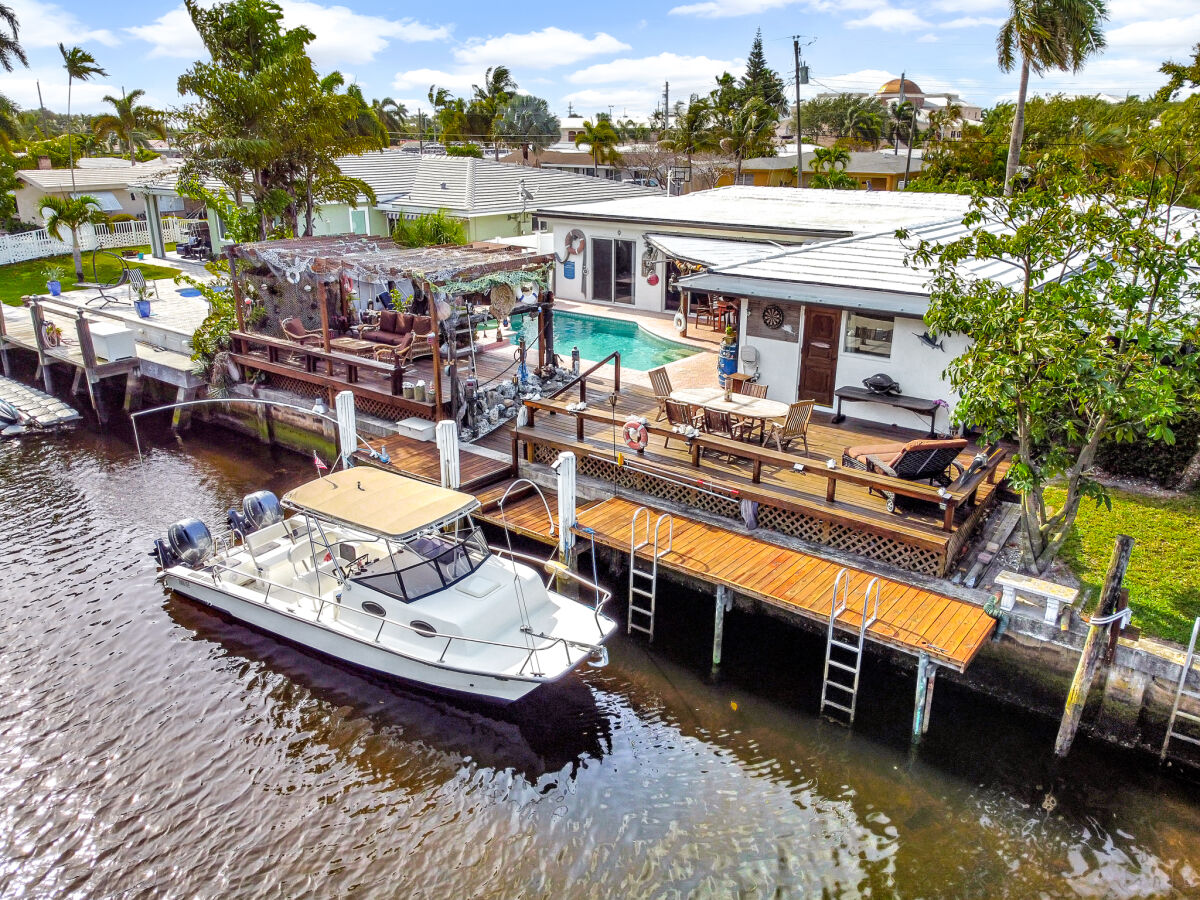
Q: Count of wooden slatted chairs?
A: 5